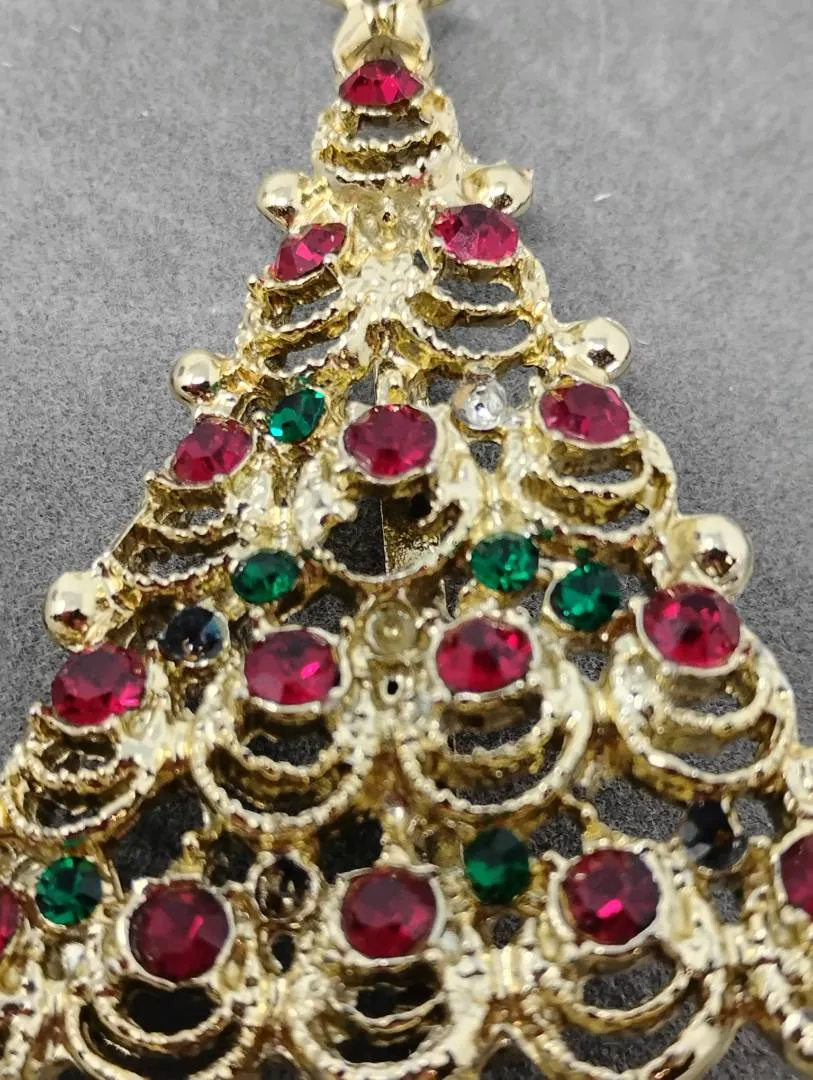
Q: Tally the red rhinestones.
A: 15